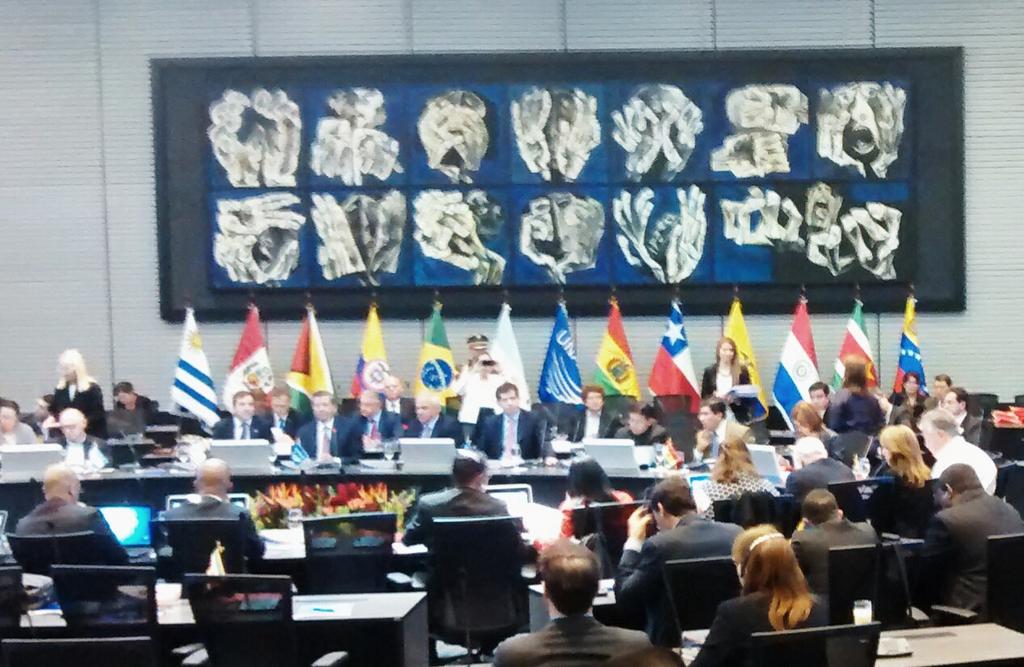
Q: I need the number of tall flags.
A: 13